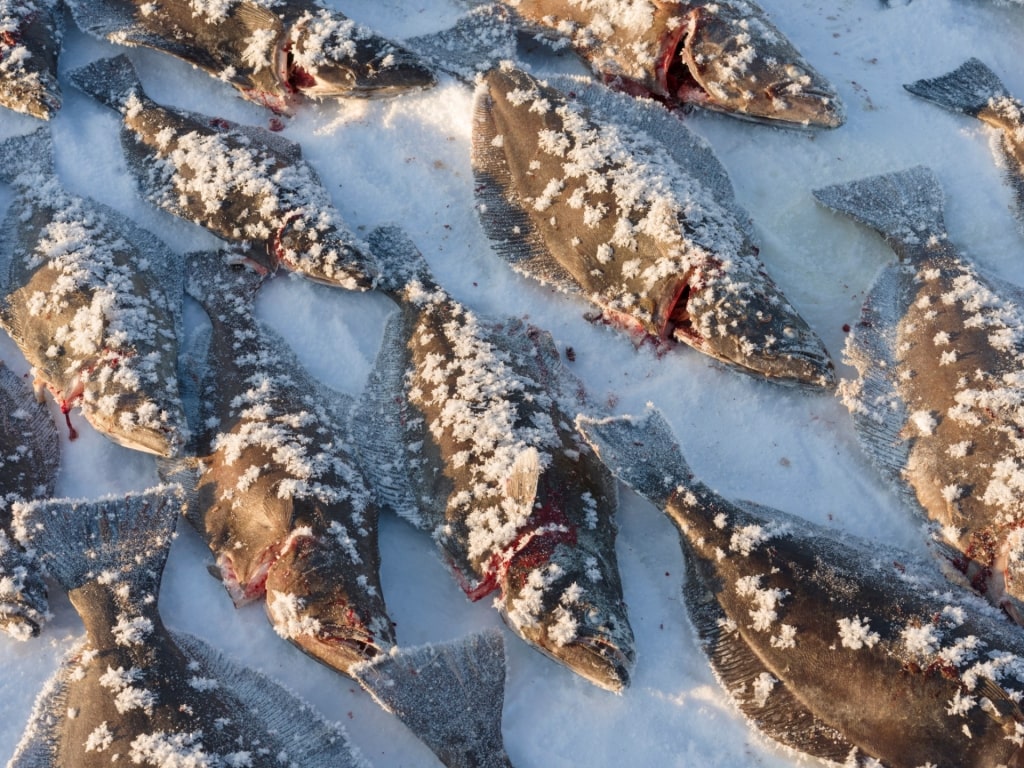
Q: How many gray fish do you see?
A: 14